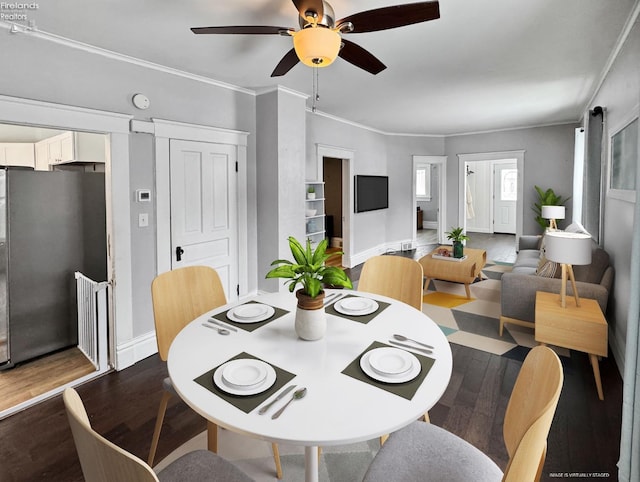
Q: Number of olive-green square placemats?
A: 4